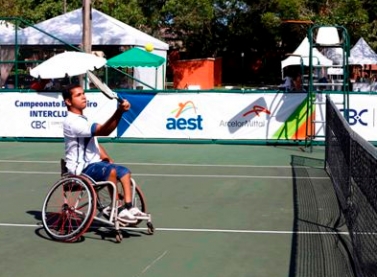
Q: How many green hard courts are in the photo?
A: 1